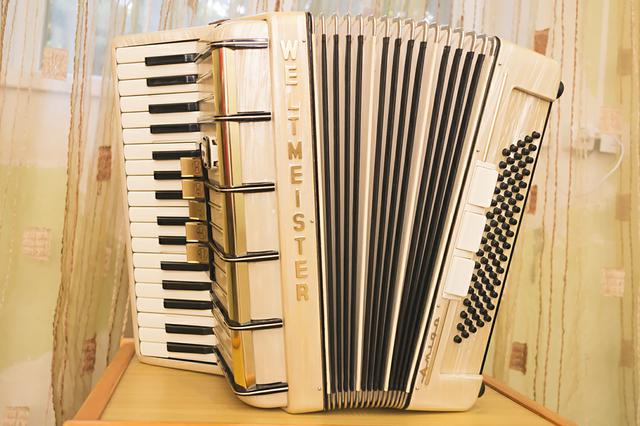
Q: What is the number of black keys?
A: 14